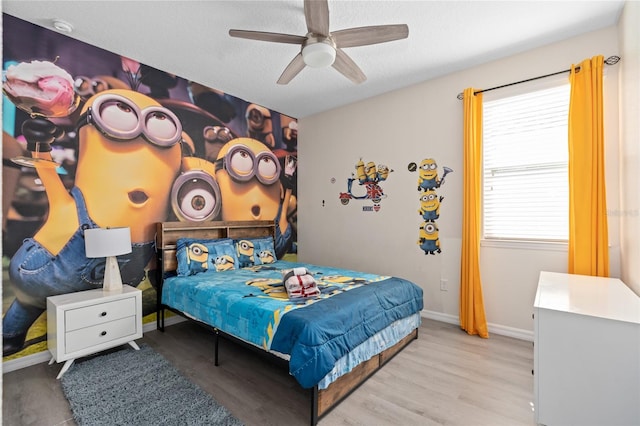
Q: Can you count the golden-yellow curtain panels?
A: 2